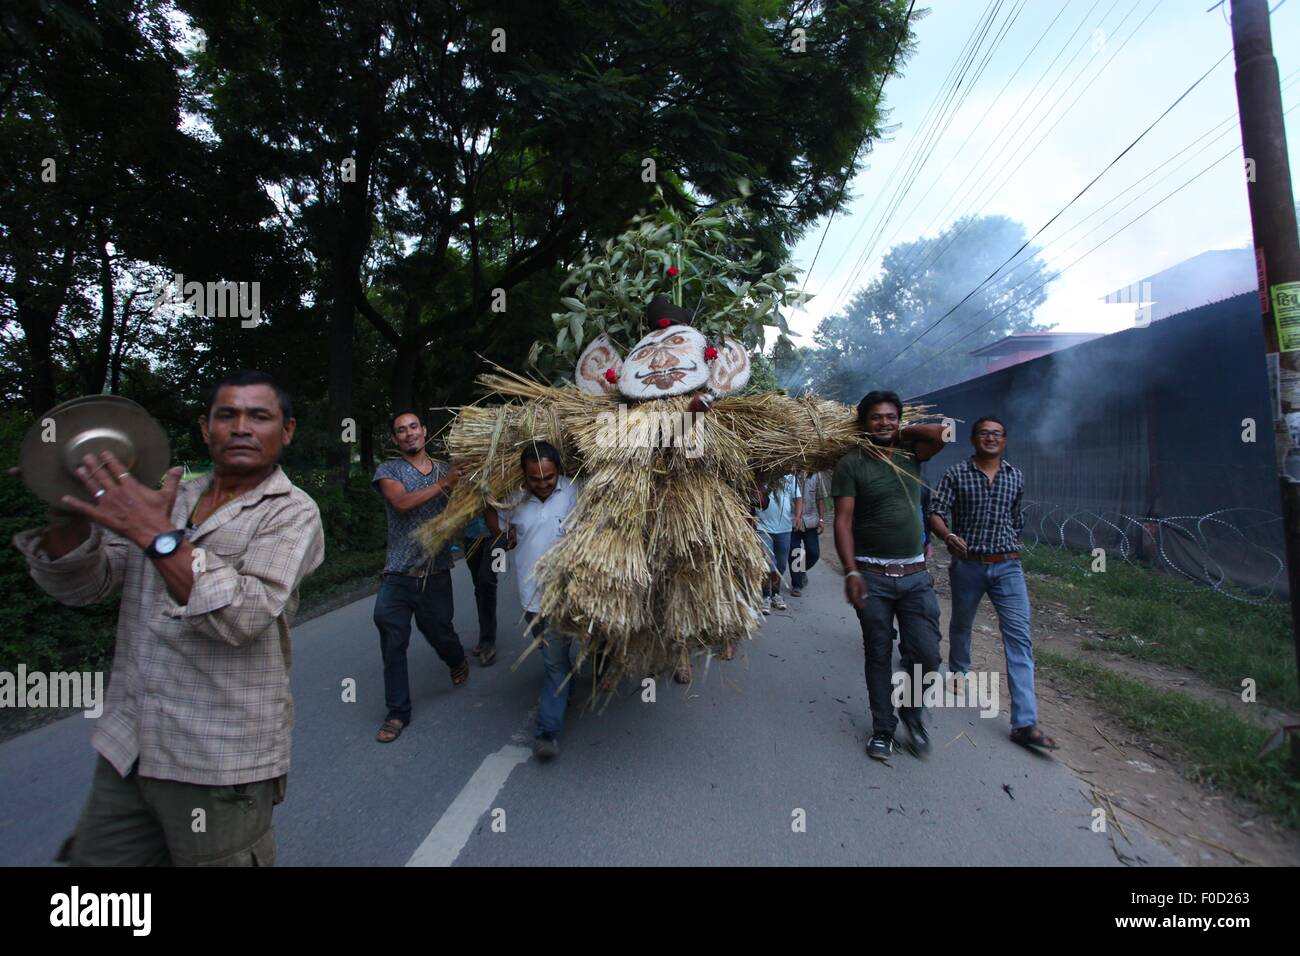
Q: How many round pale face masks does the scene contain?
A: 1